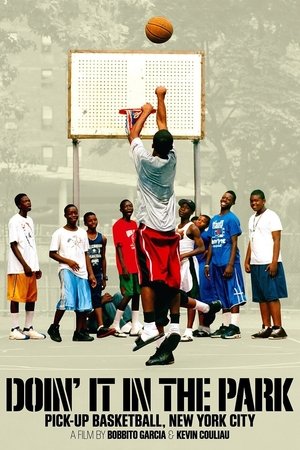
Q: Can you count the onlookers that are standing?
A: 8